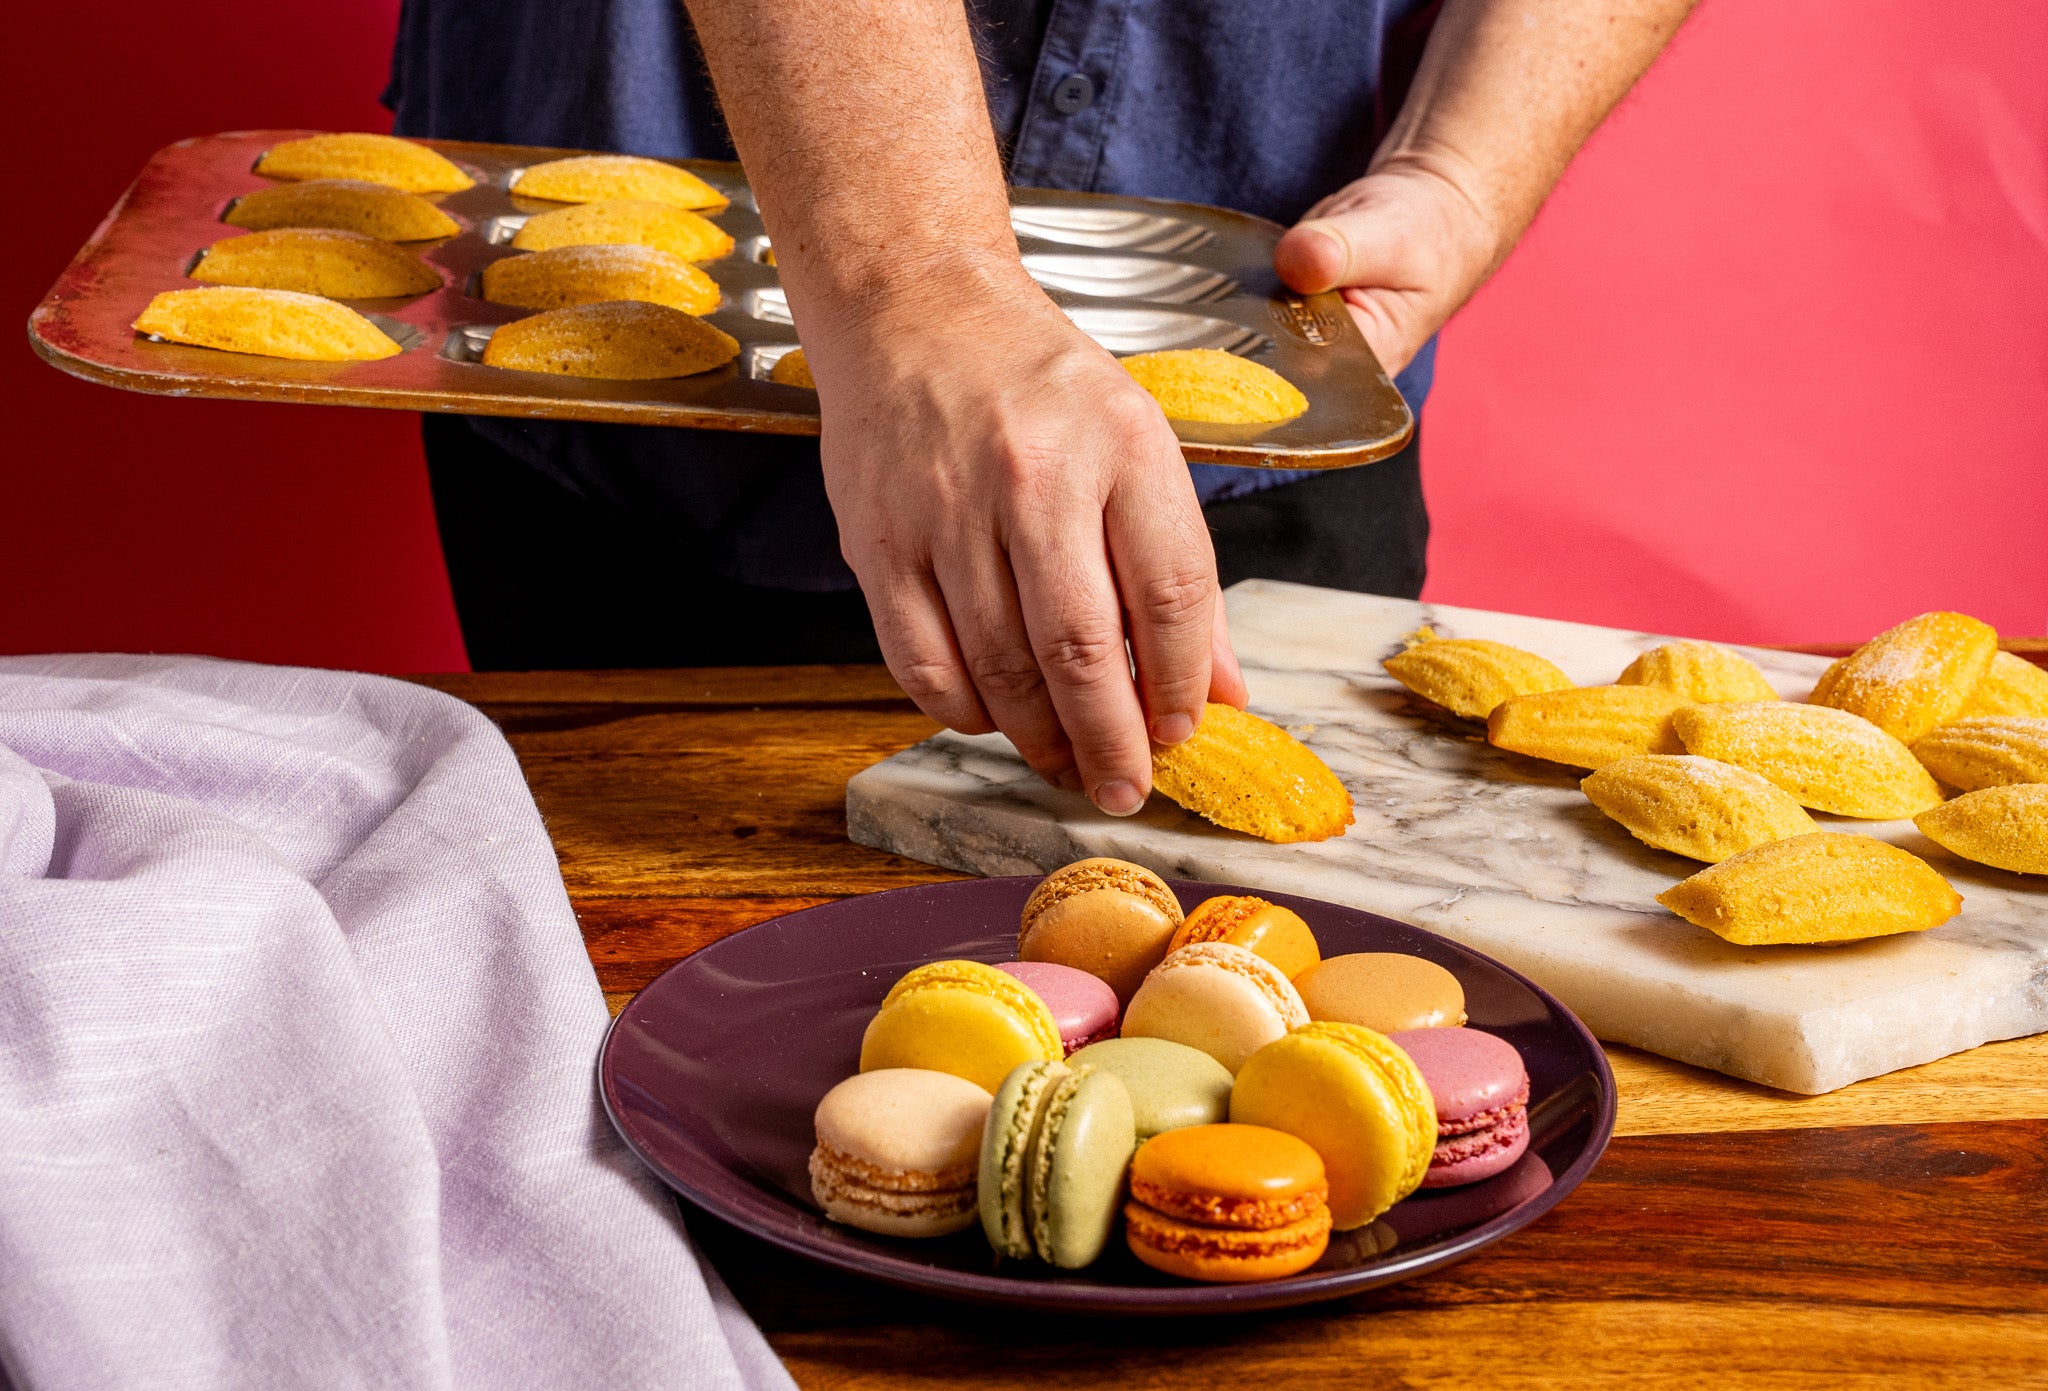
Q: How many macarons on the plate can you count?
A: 12